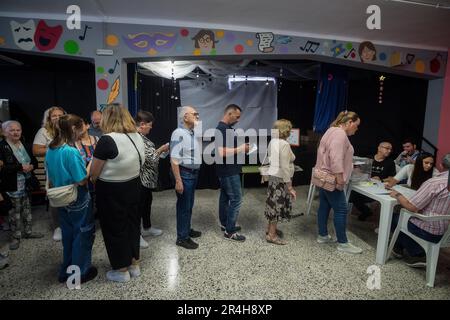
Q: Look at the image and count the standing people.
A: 11